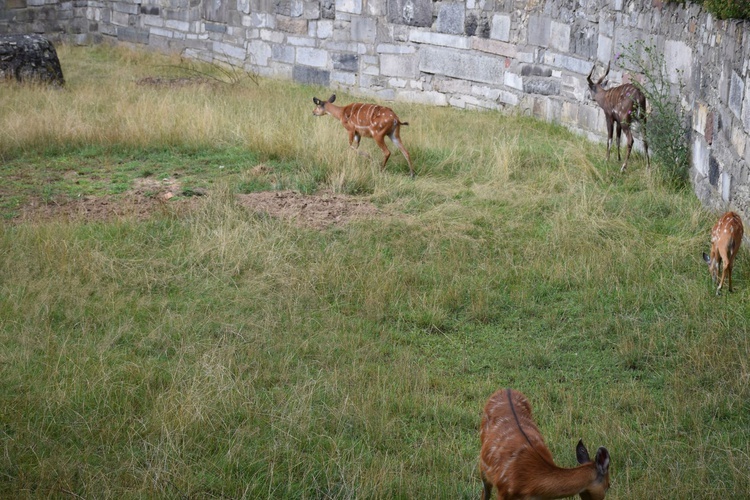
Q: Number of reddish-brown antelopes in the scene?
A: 3